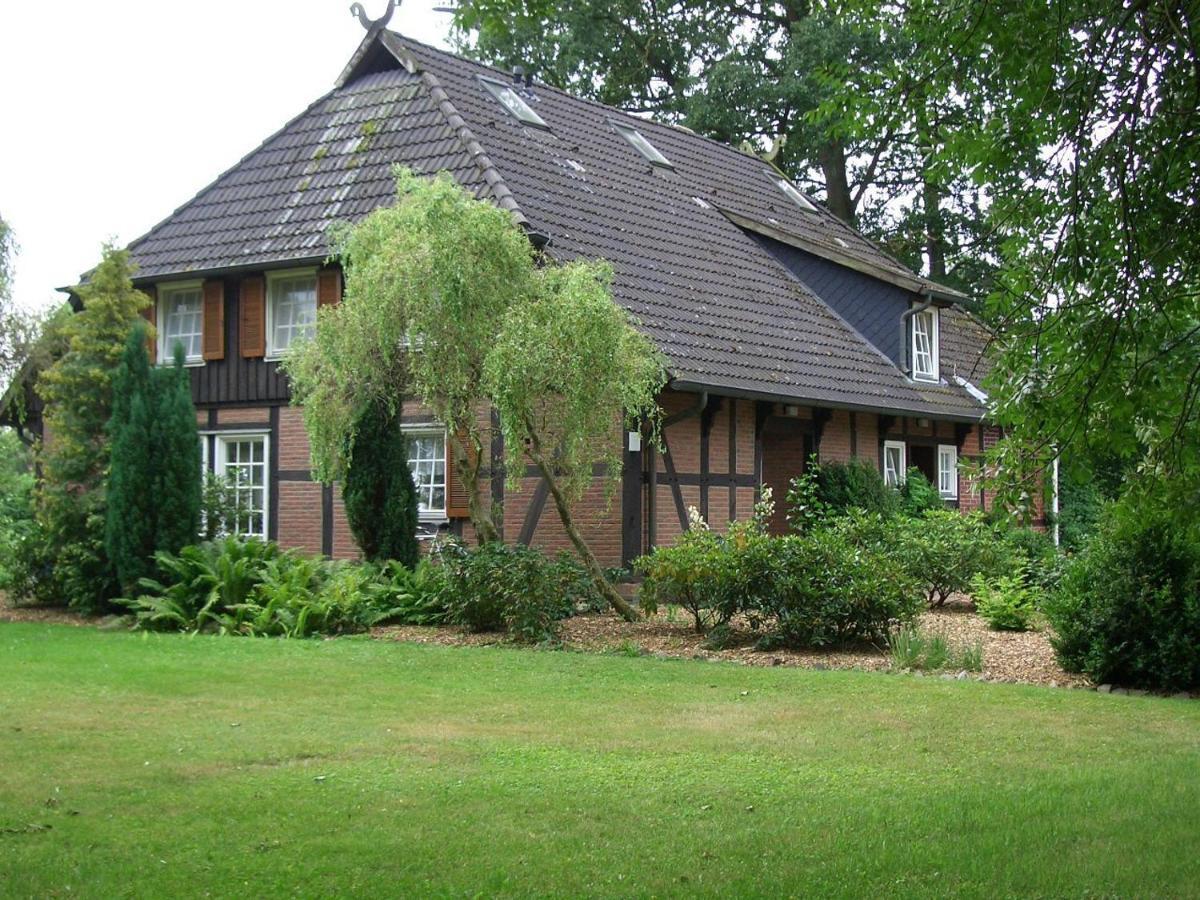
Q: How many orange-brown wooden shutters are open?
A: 5